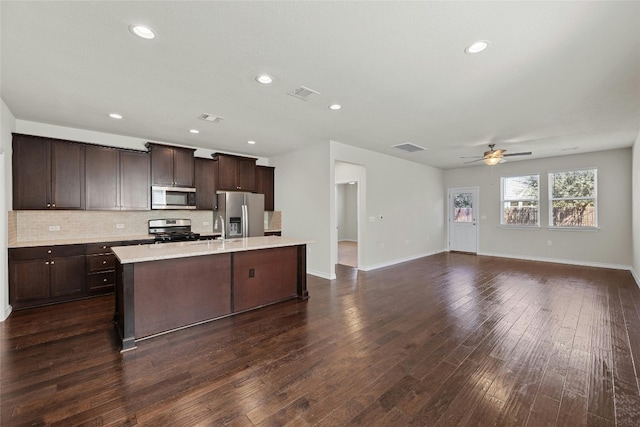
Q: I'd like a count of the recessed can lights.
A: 7